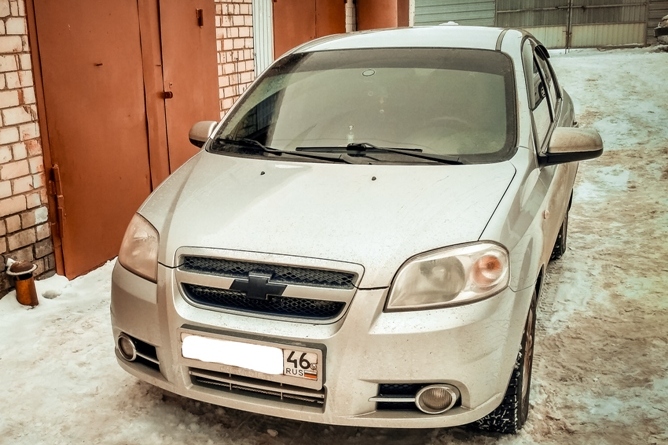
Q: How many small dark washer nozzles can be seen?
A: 2